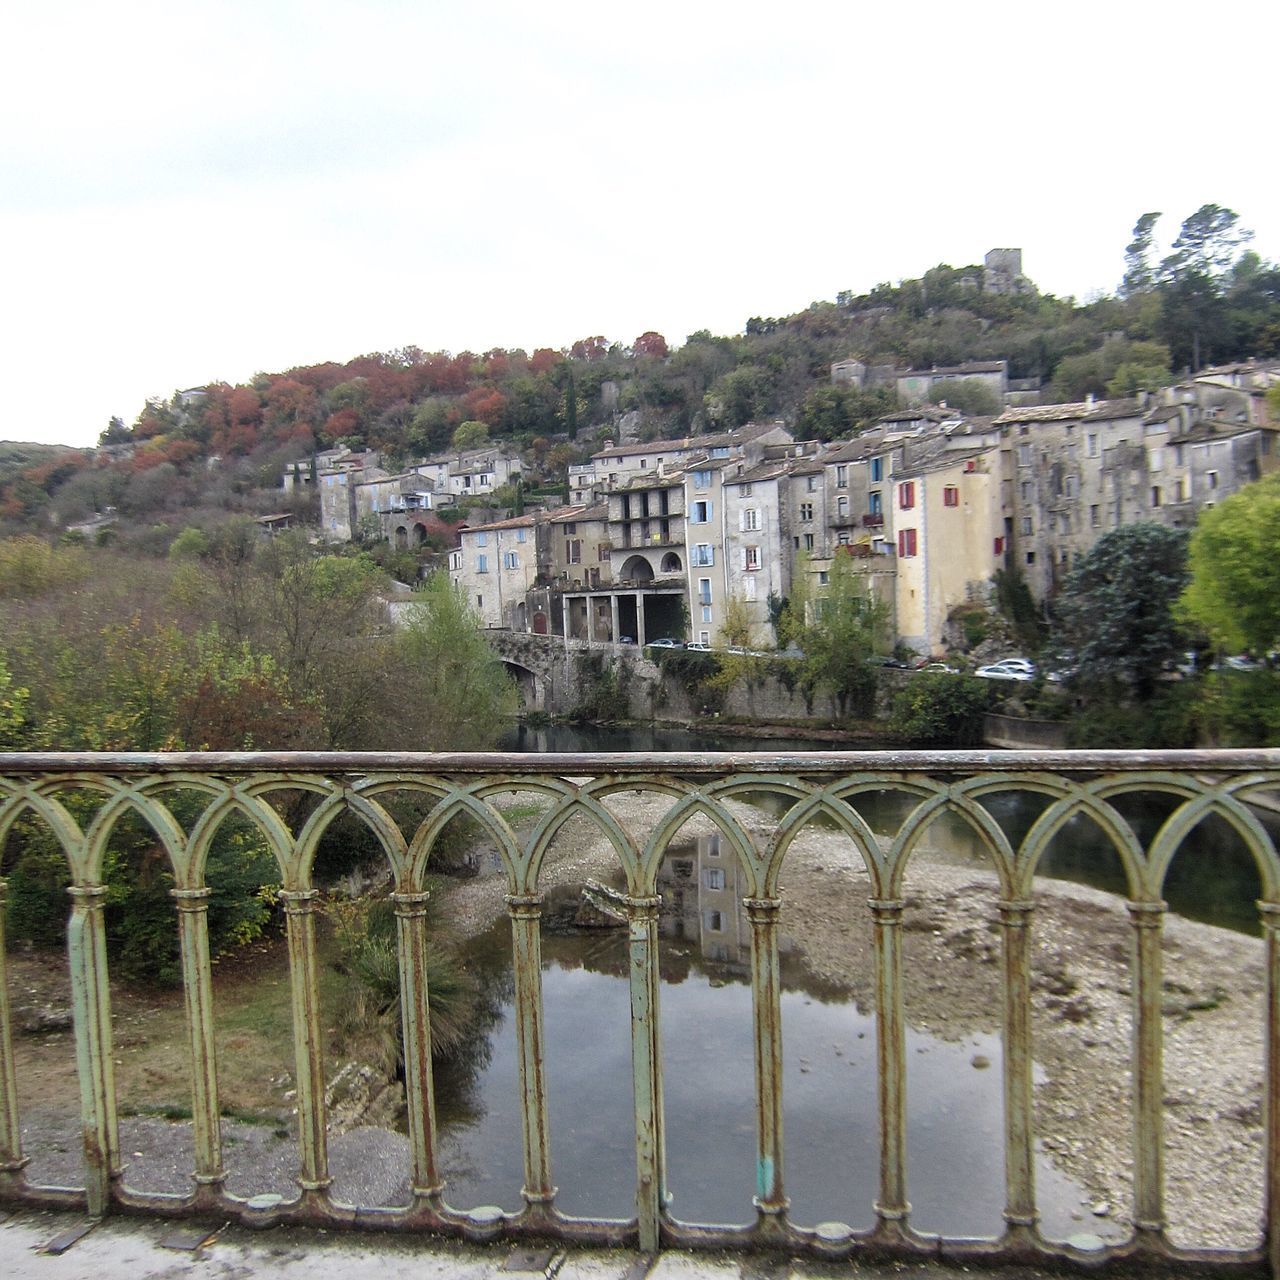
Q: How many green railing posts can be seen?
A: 12